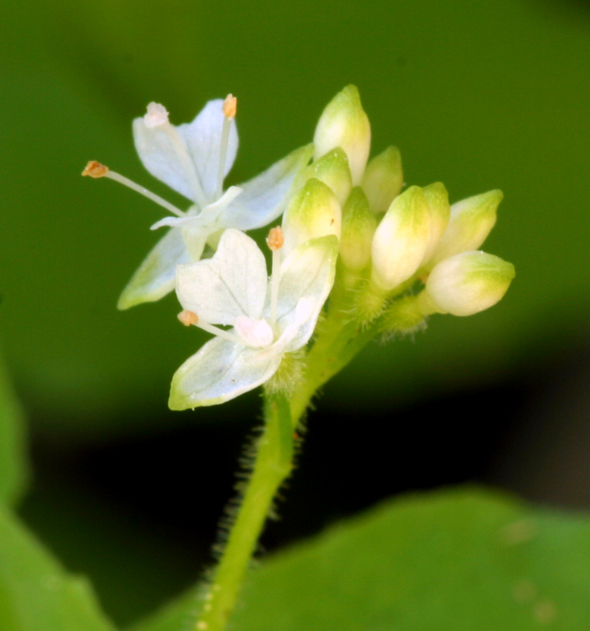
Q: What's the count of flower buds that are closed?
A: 9